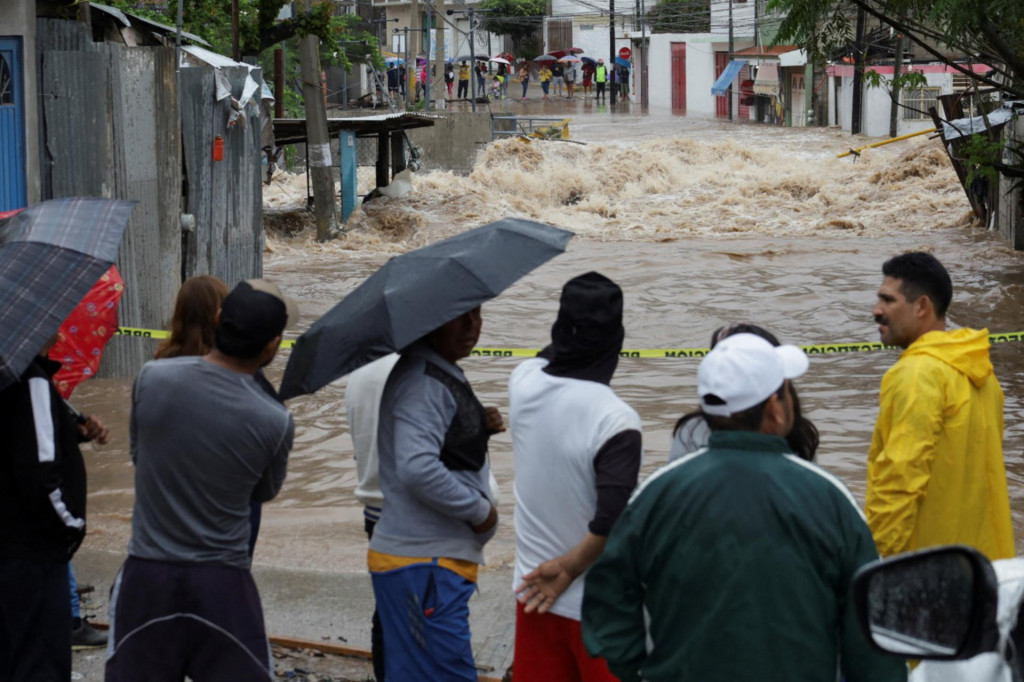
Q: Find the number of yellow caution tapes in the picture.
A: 1